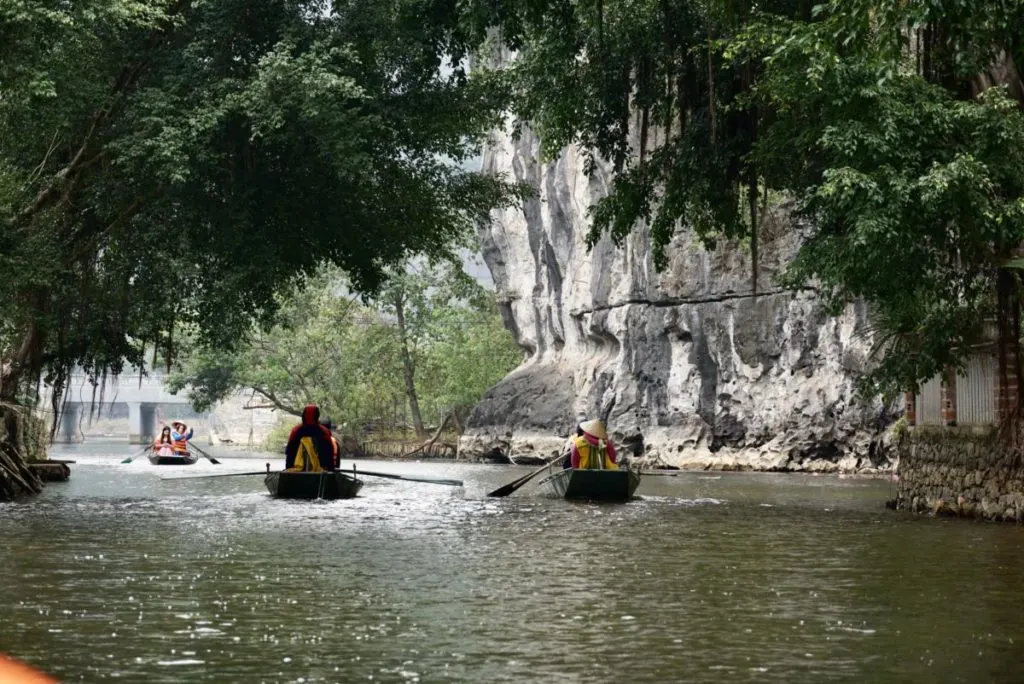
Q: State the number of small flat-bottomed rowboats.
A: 3